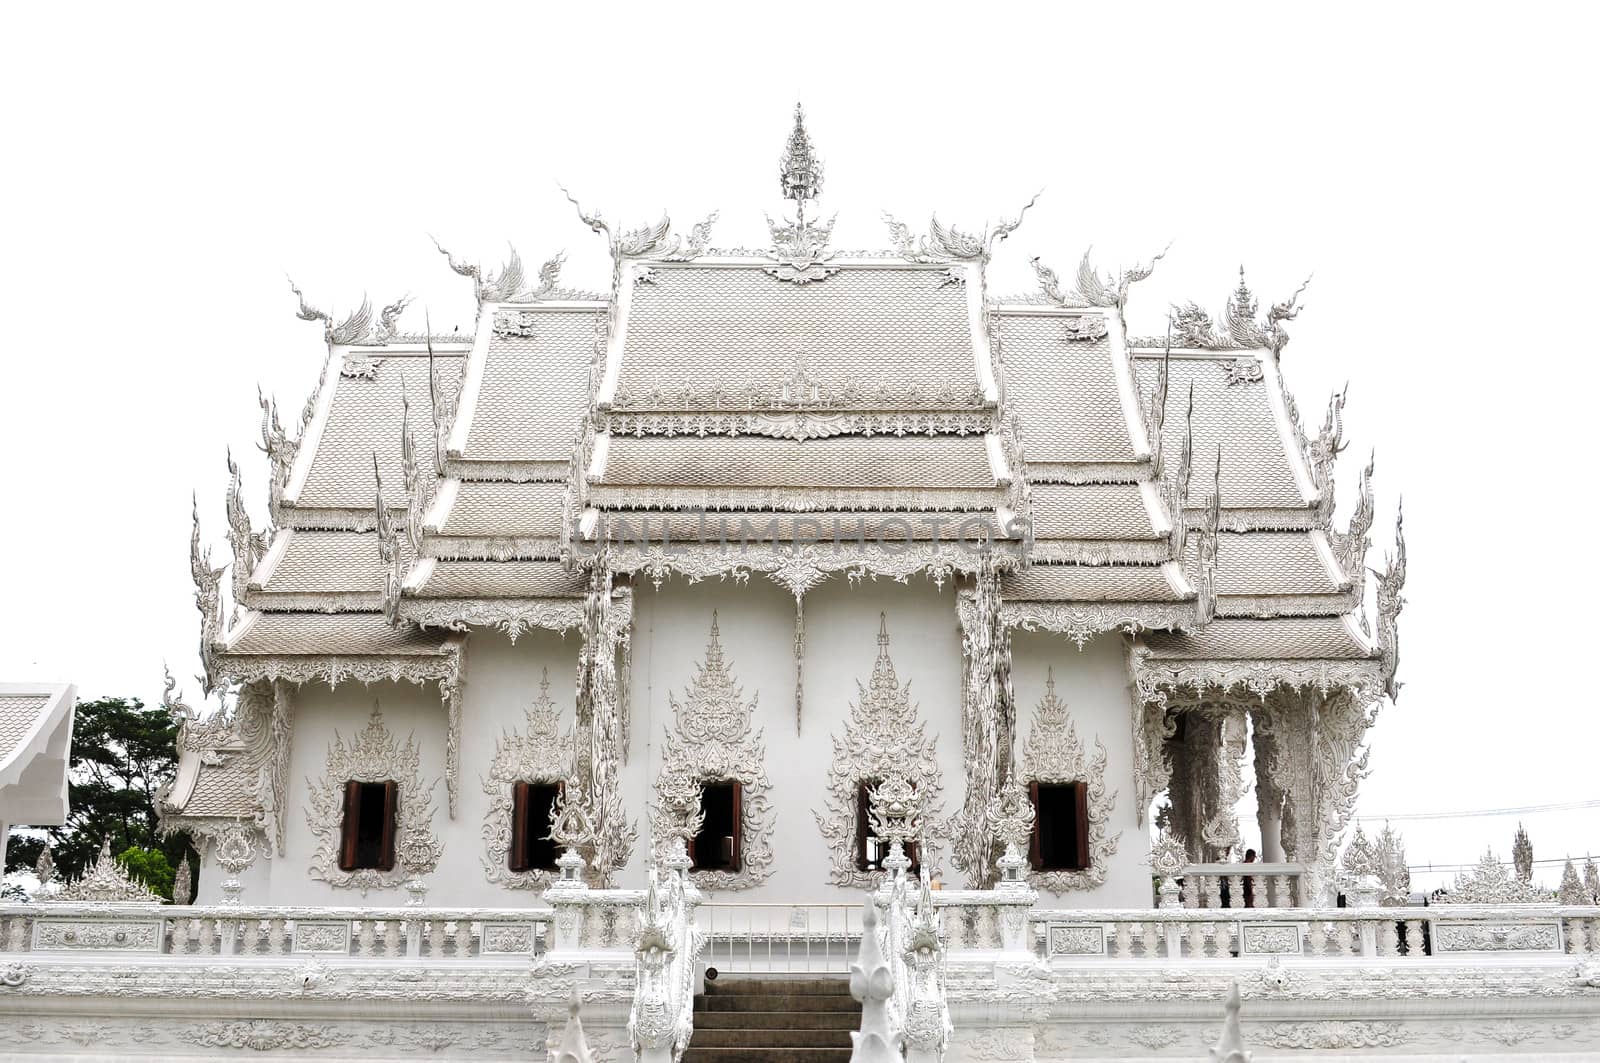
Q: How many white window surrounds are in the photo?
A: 5